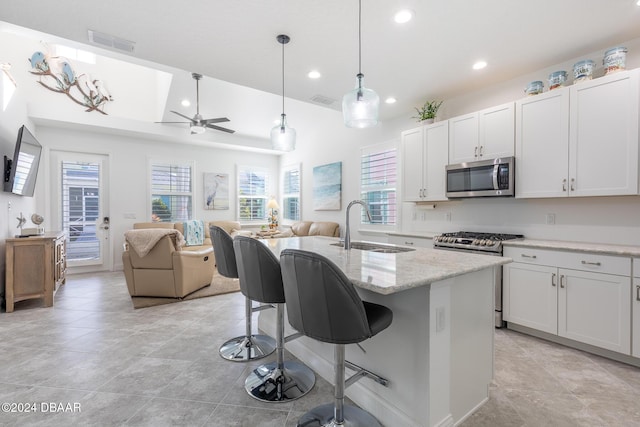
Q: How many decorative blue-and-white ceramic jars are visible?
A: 4